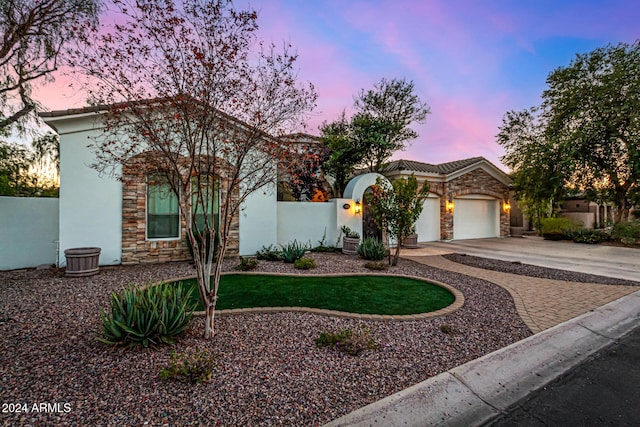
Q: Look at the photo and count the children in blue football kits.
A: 0